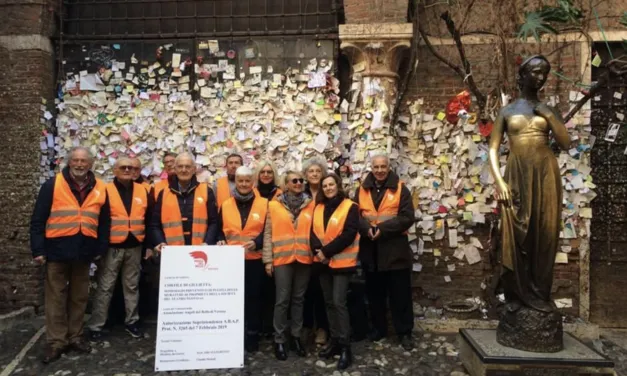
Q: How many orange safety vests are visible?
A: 11